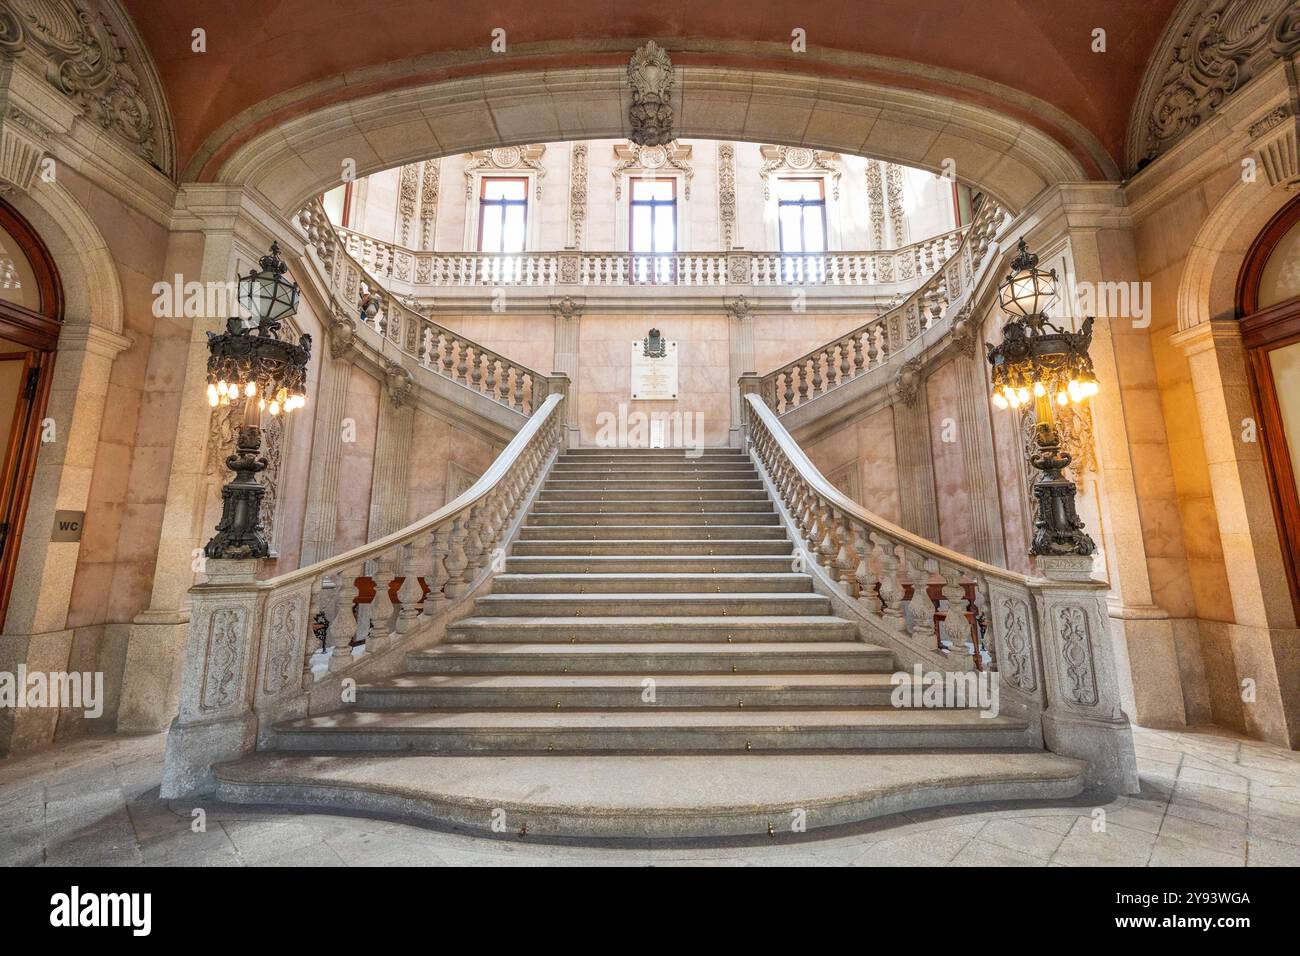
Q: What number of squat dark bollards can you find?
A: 0